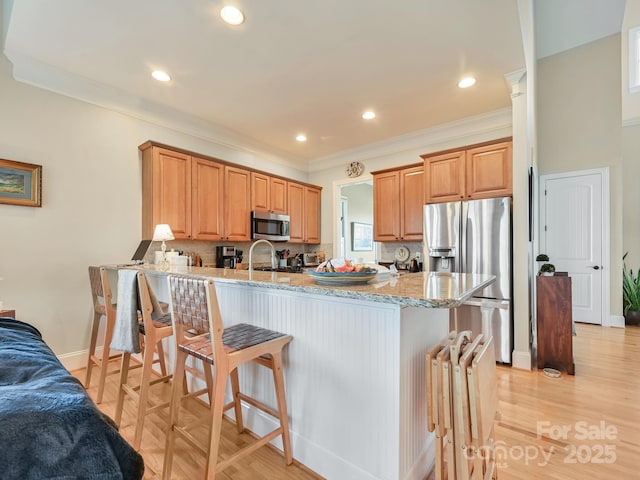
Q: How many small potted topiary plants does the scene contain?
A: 2